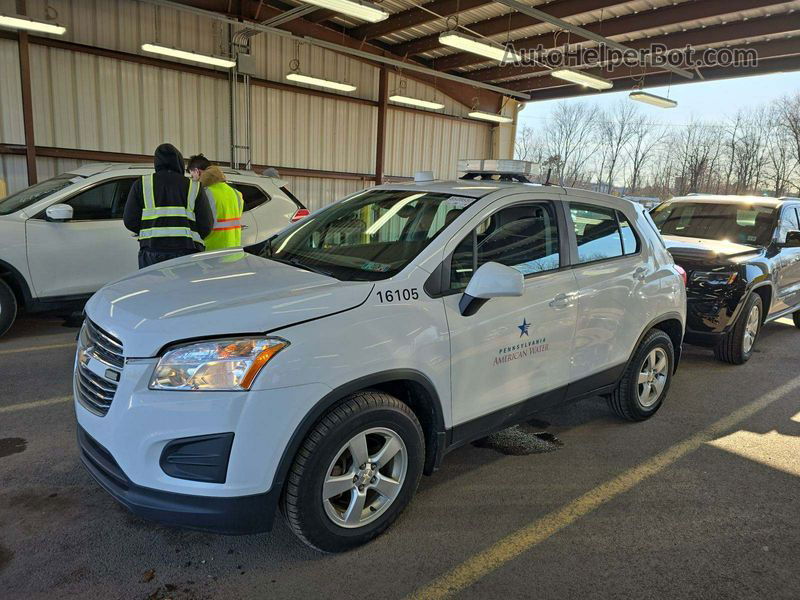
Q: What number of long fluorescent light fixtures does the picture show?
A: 9